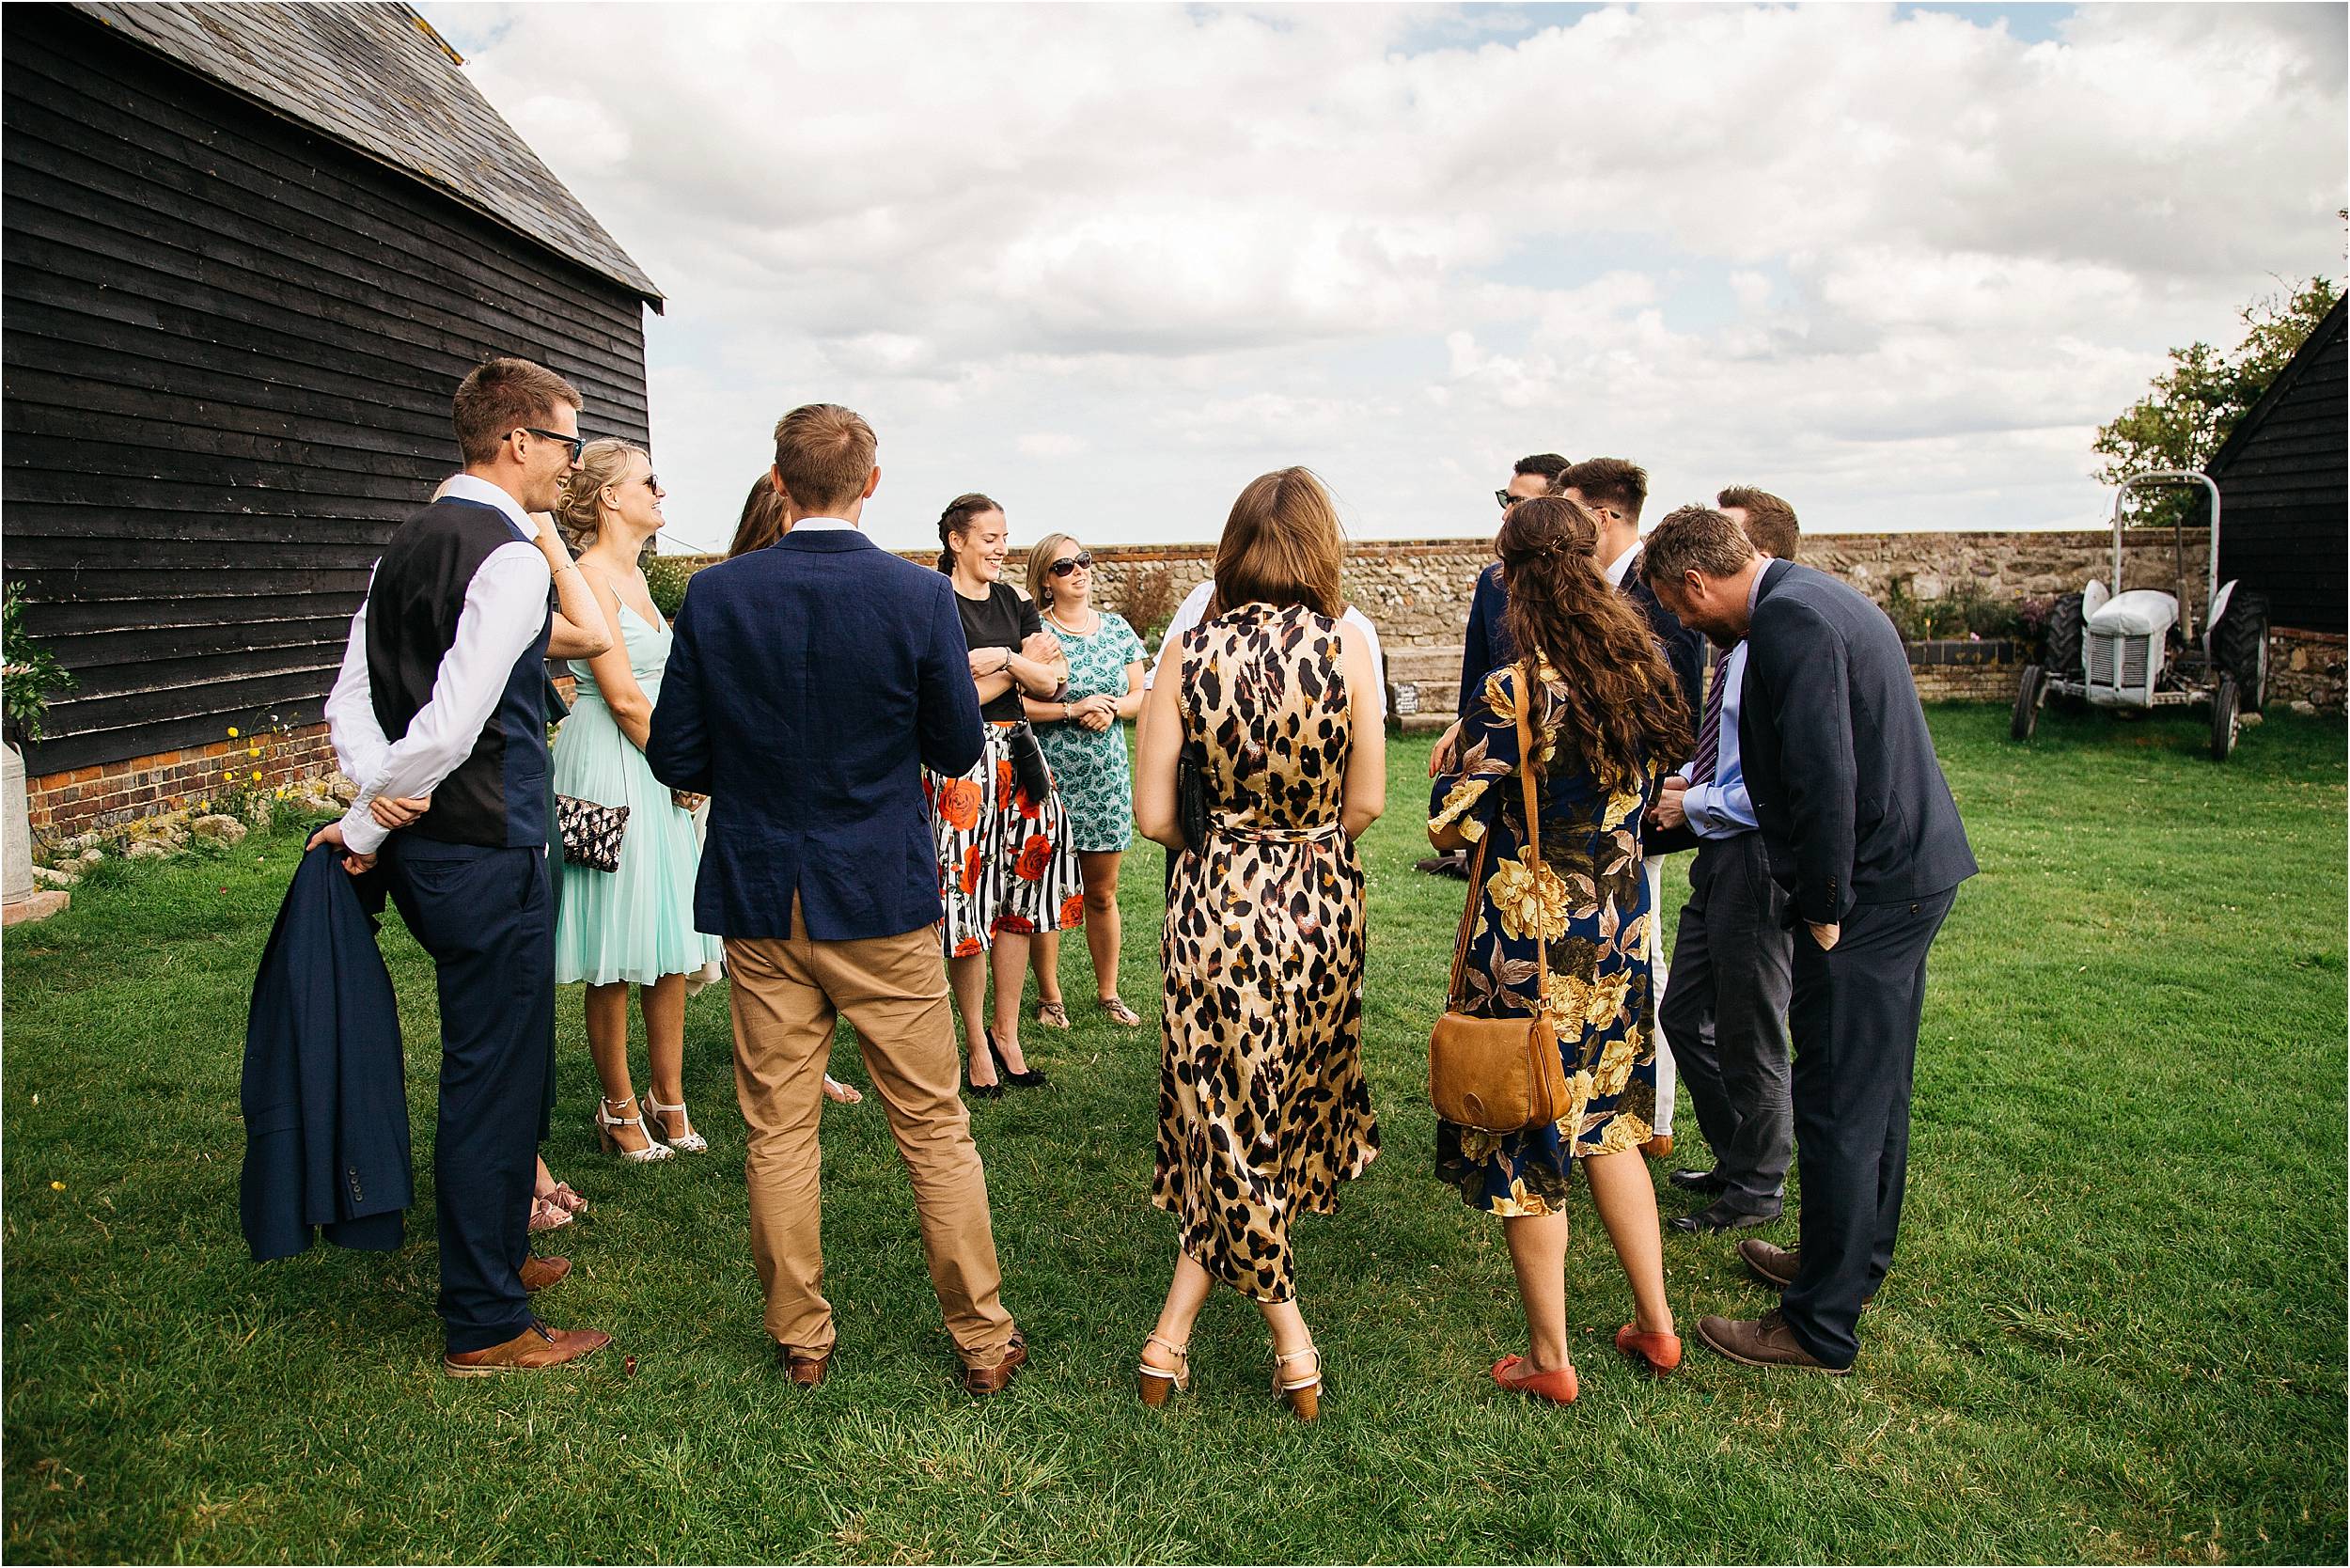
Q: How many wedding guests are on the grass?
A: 14